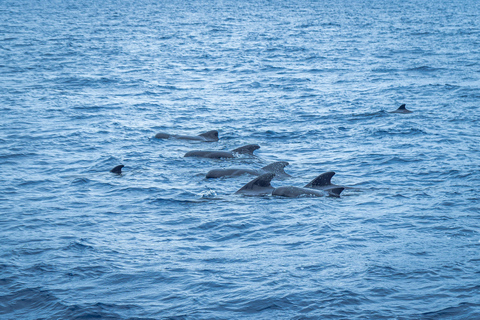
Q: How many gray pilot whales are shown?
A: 8